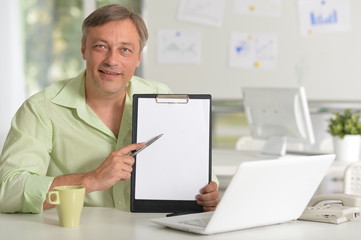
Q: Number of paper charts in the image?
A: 5